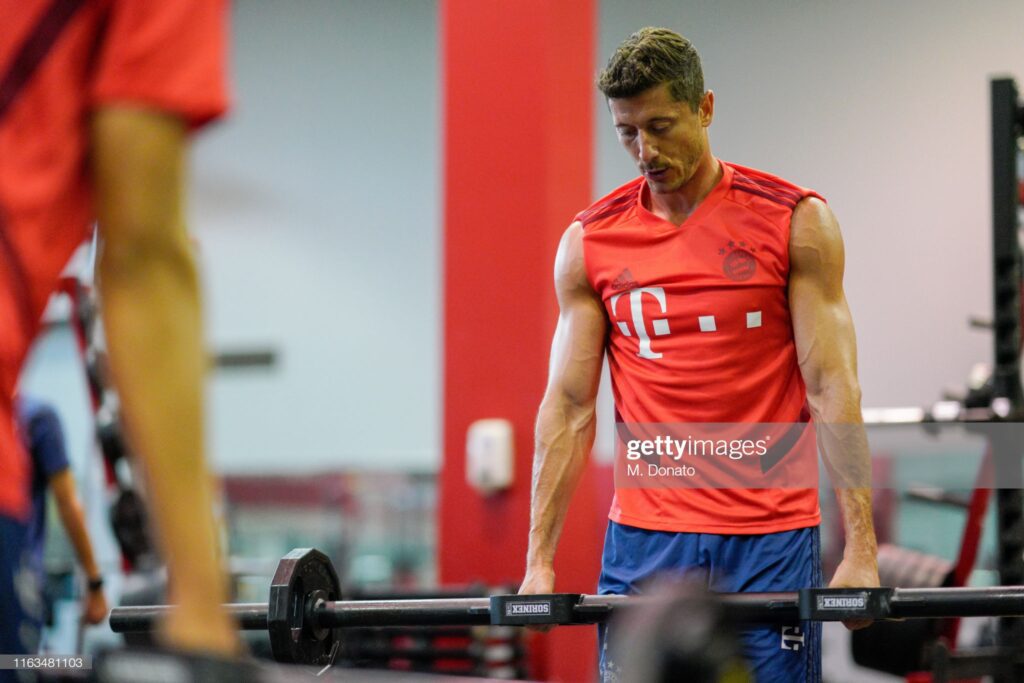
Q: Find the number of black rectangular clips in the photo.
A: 2